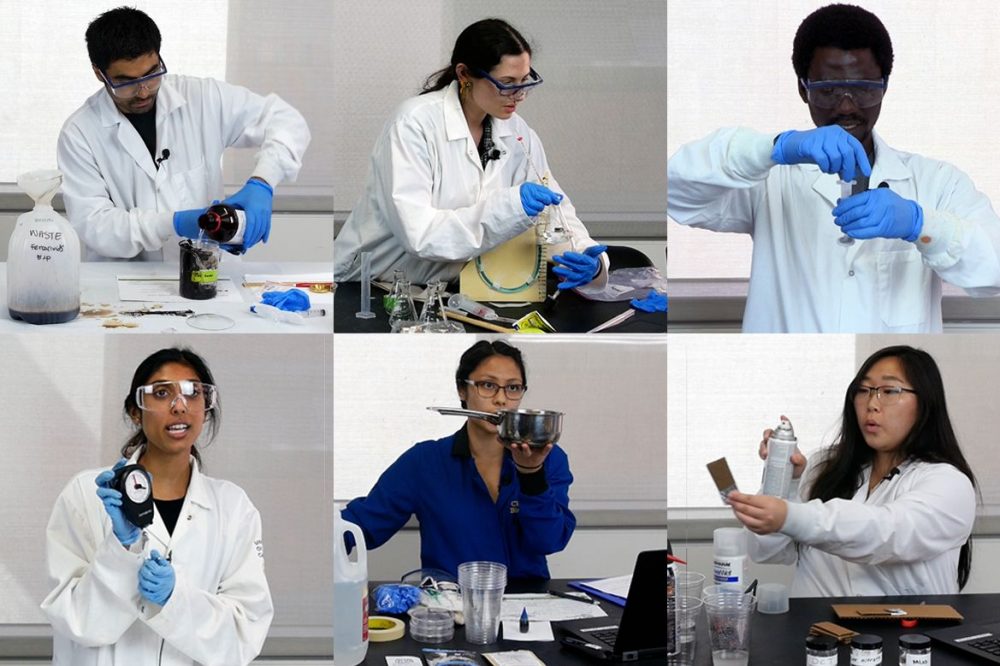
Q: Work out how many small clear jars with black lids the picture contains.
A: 3